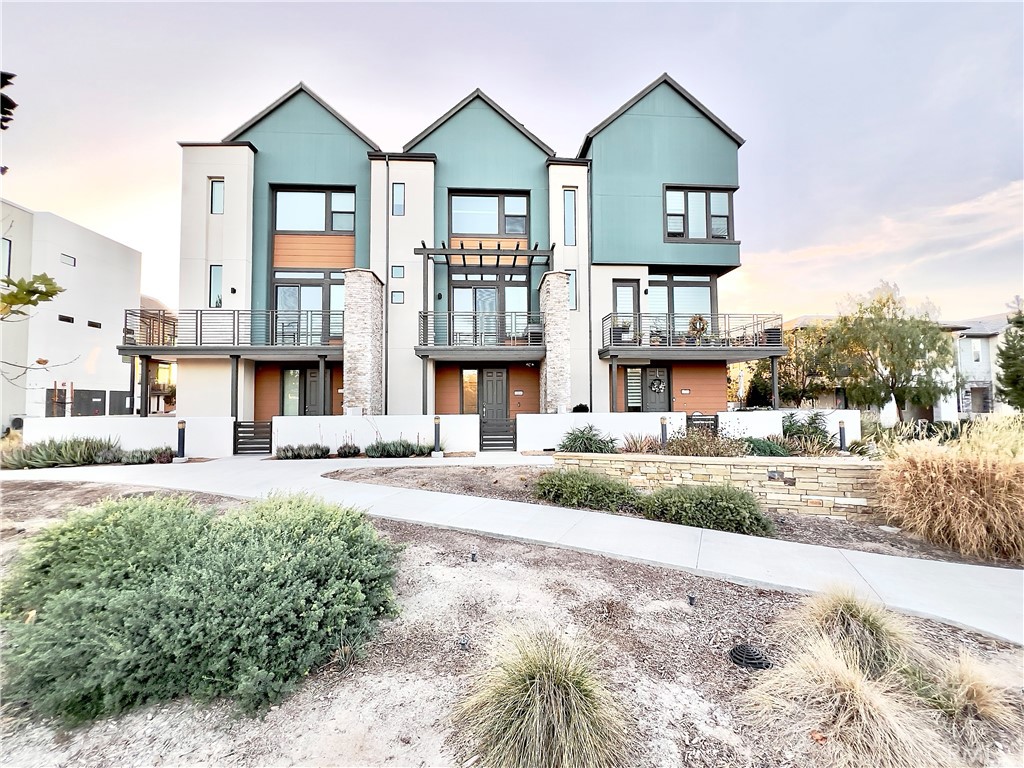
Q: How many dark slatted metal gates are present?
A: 3